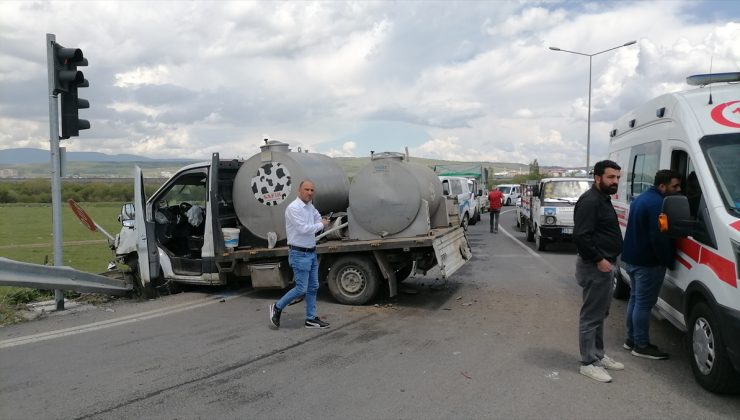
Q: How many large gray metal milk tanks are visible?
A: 2